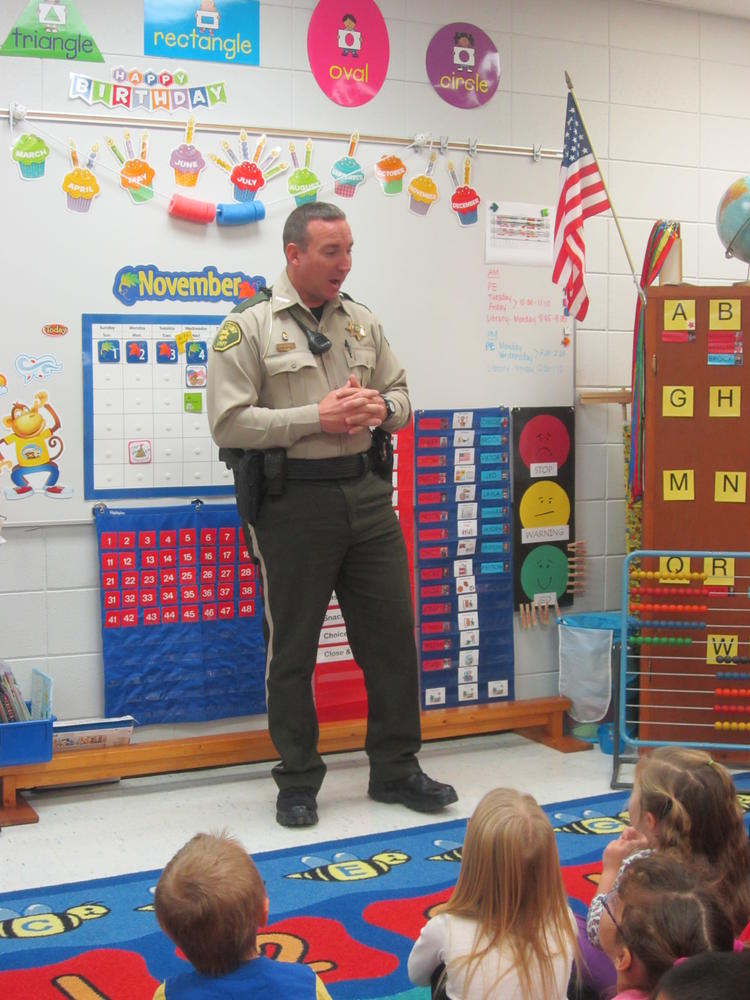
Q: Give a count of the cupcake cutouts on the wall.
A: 10